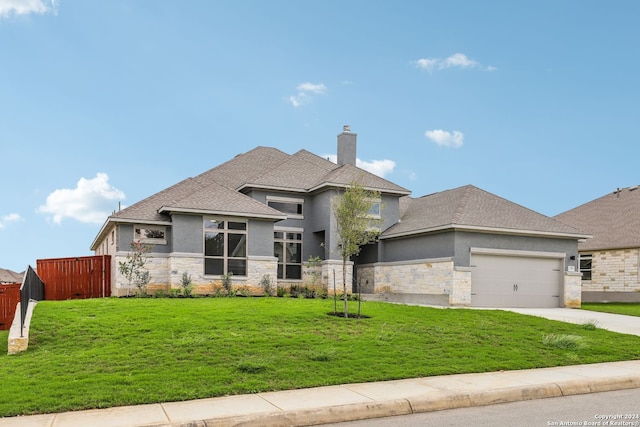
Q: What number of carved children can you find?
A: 0